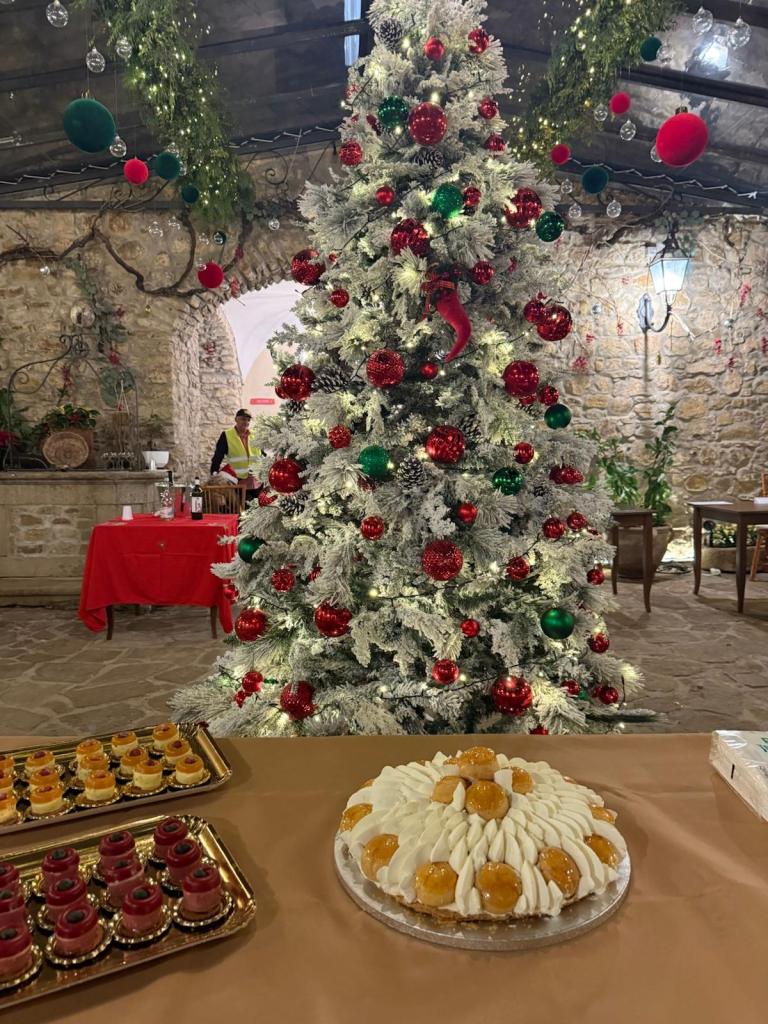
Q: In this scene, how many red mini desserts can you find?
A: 12